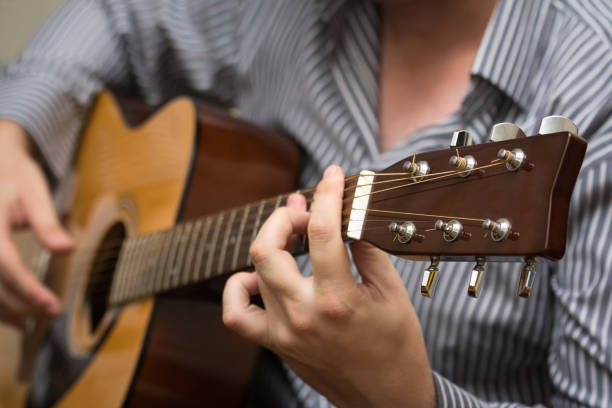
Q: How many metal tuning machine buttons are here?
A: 6